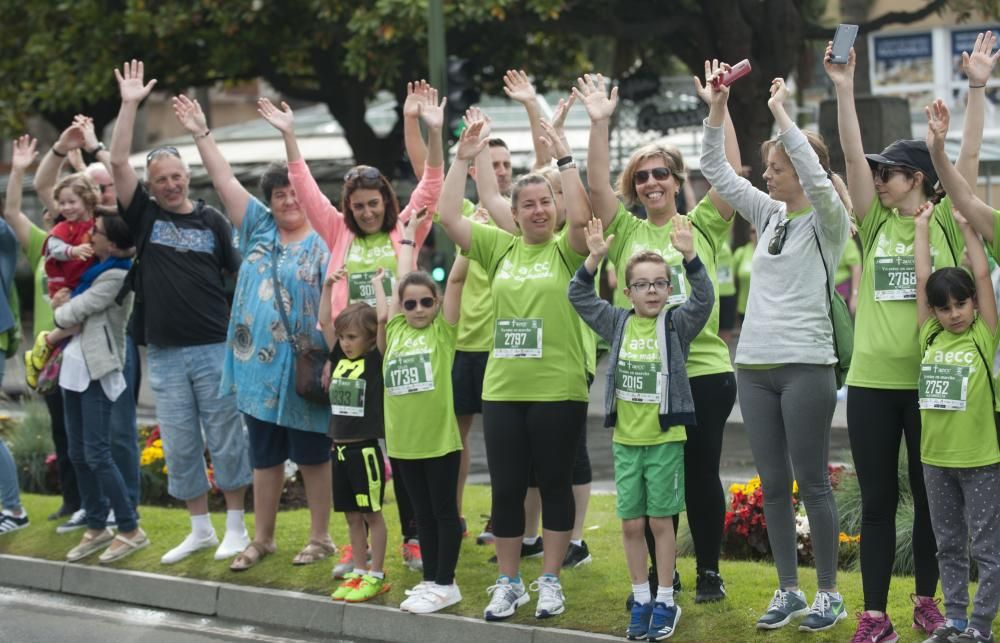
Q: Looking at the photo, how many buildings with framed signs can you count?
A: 1